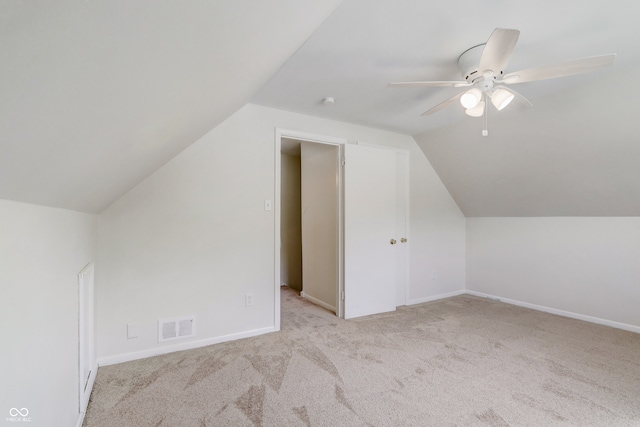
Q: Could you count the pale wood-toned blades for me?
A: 5